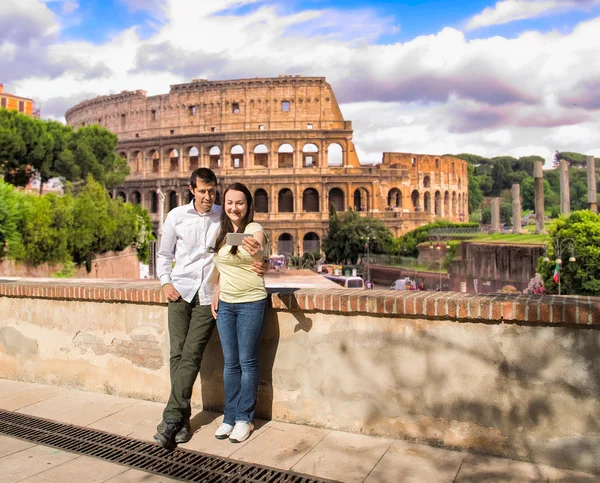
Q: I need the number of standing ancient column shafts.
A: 5